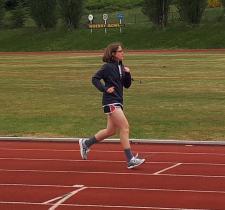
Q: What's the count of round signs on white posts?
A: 3